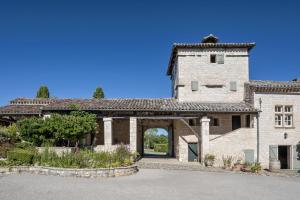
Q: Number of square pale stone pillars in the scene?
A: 3